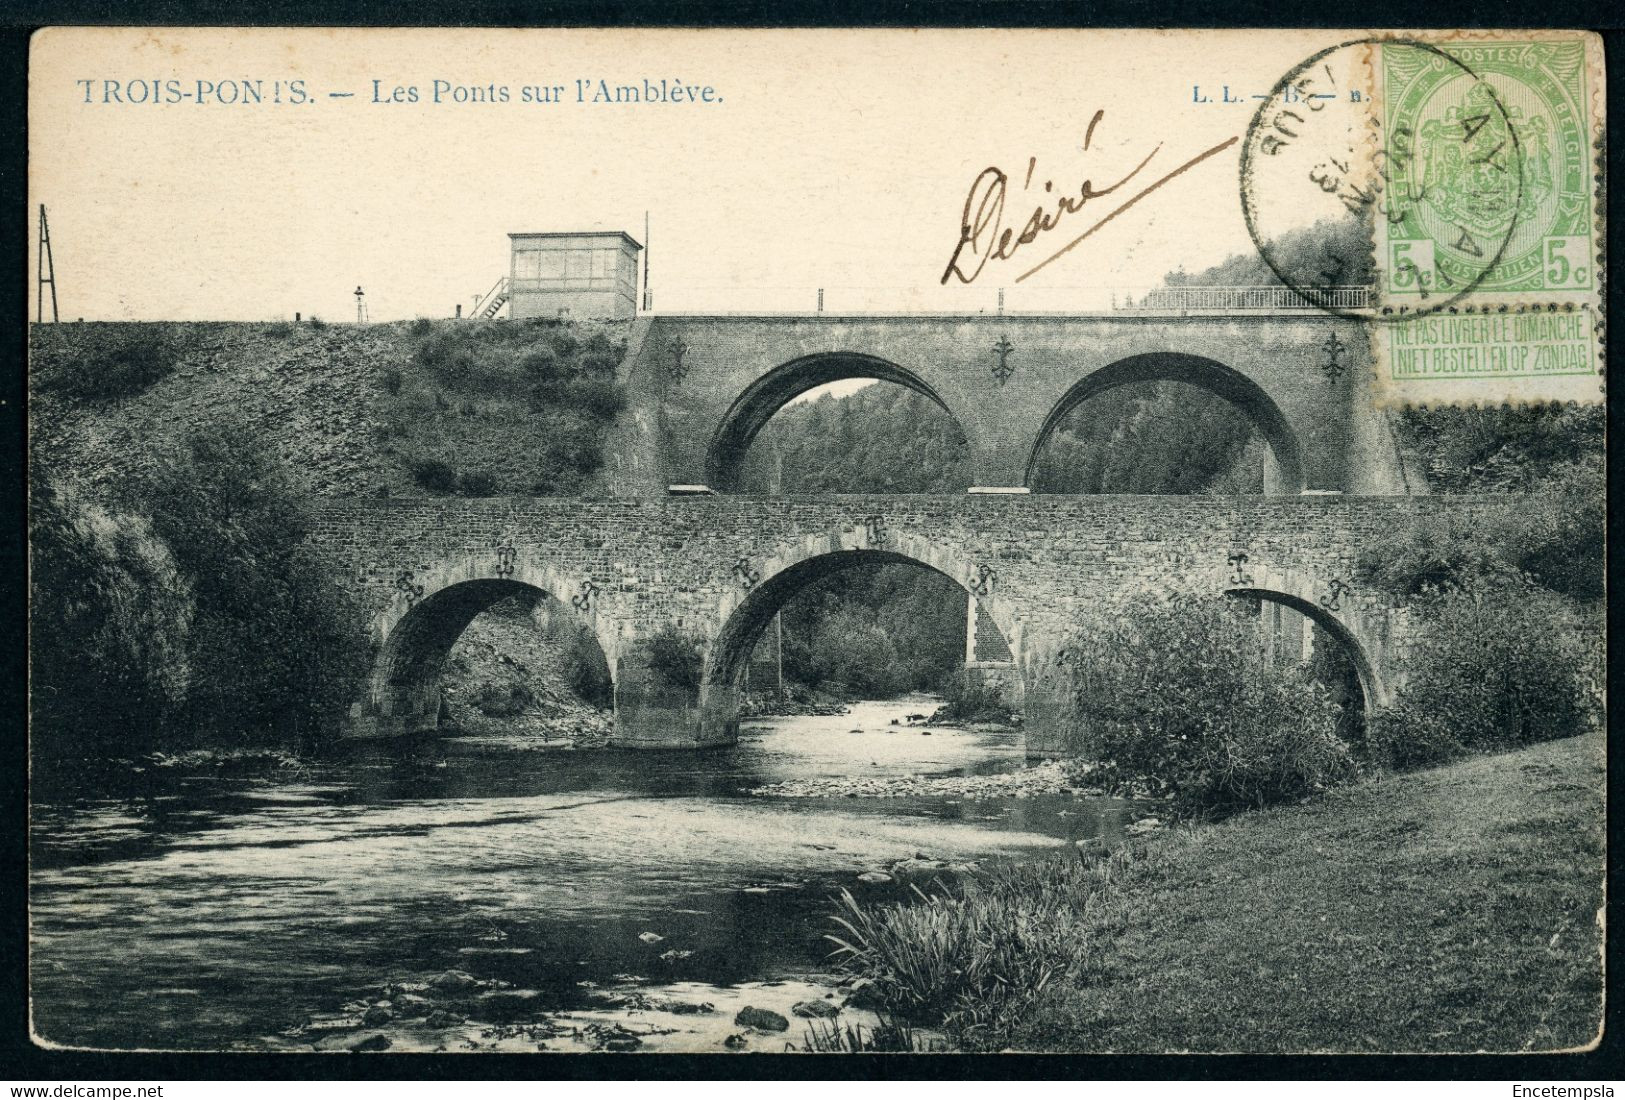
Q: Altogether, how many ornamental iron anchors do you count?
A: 11